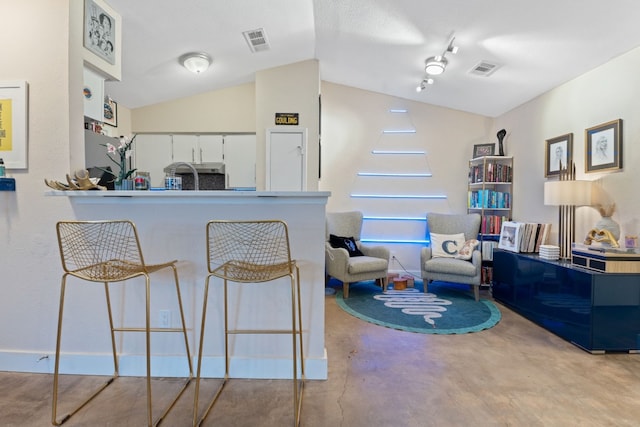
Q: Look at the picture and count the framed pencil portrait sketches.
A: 2